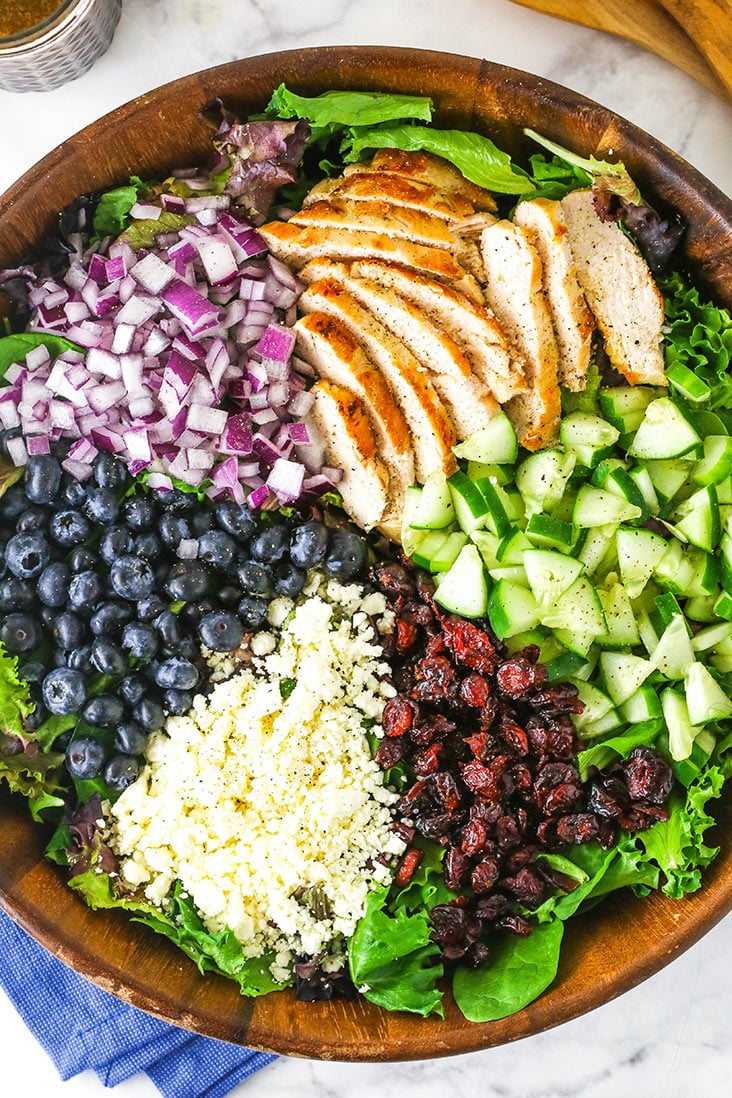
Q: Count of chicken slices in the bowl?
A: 12